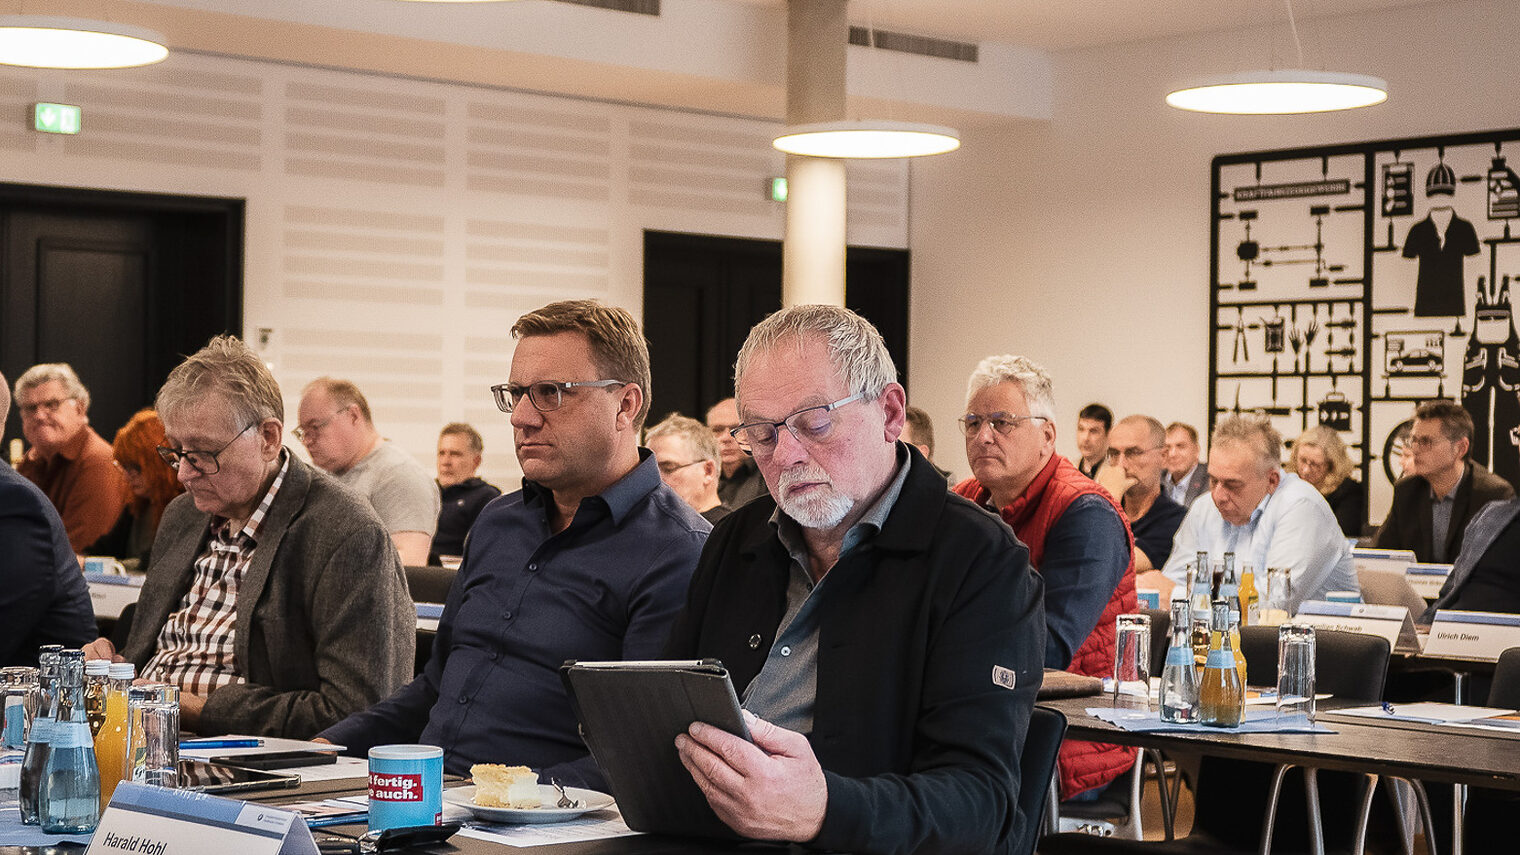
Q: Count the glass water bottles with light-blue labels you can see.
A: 6